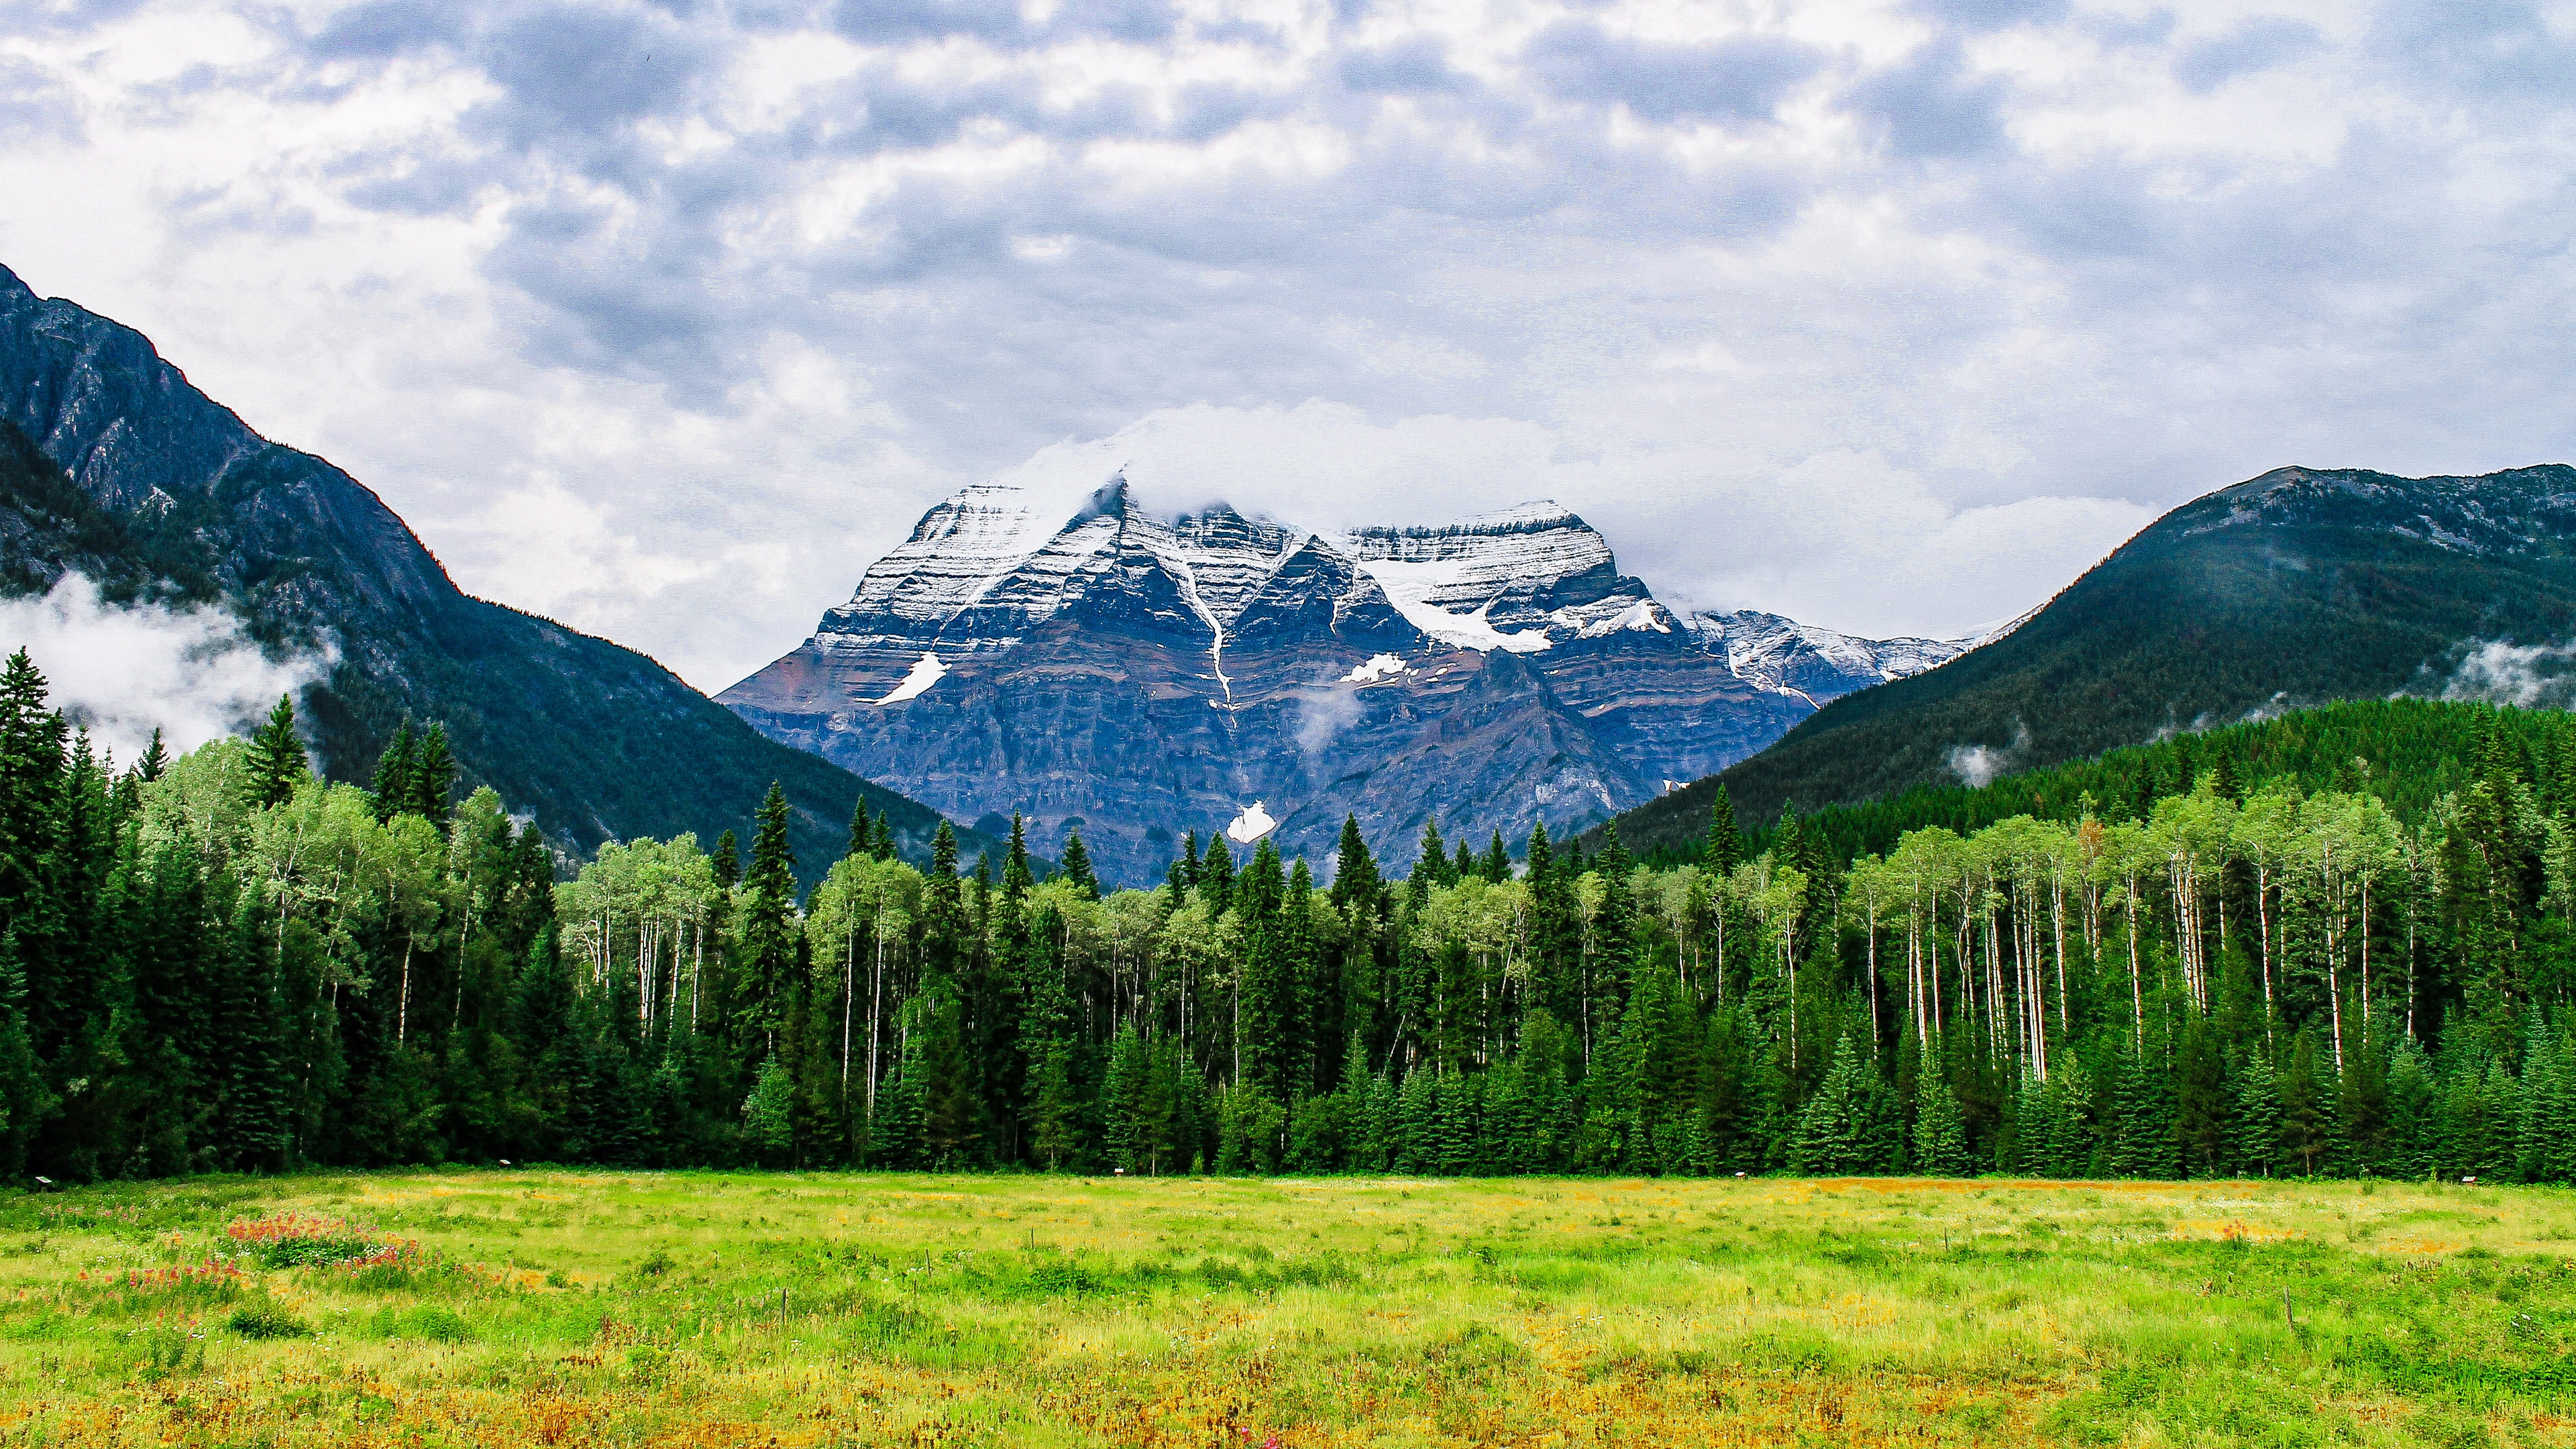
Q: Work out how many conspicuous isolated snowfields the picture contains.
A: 3